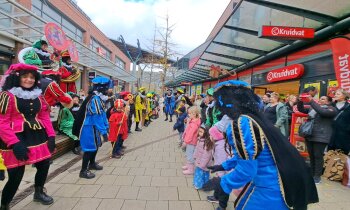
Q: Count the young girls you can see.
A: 3